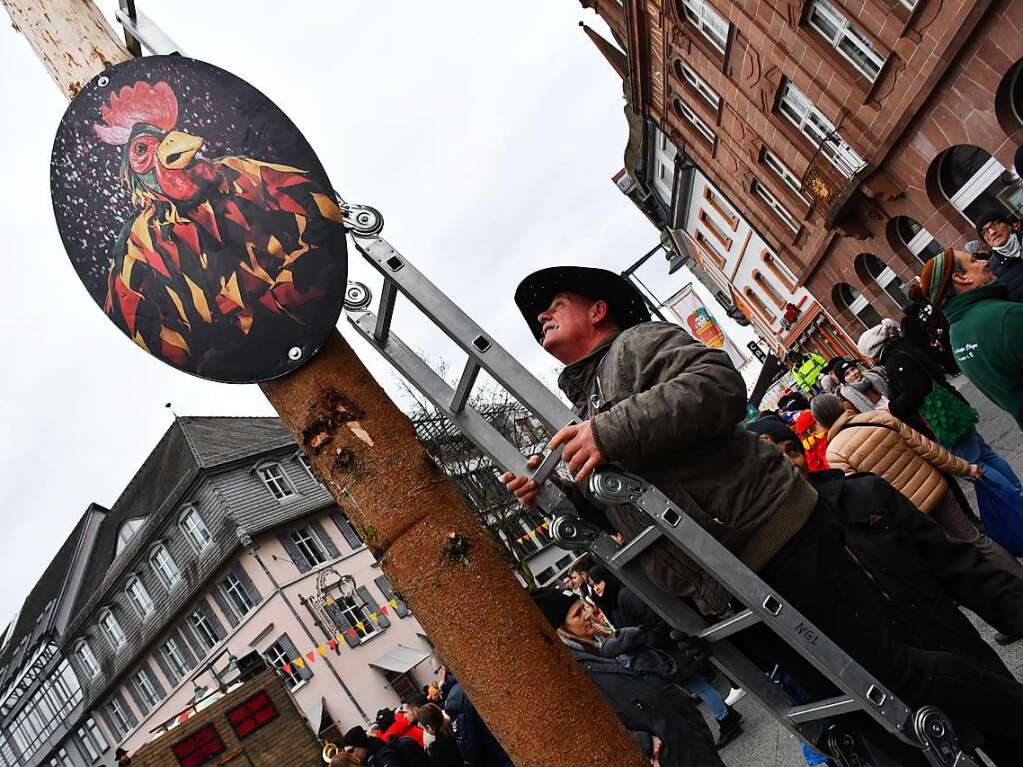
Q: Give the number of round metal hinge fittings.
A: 6